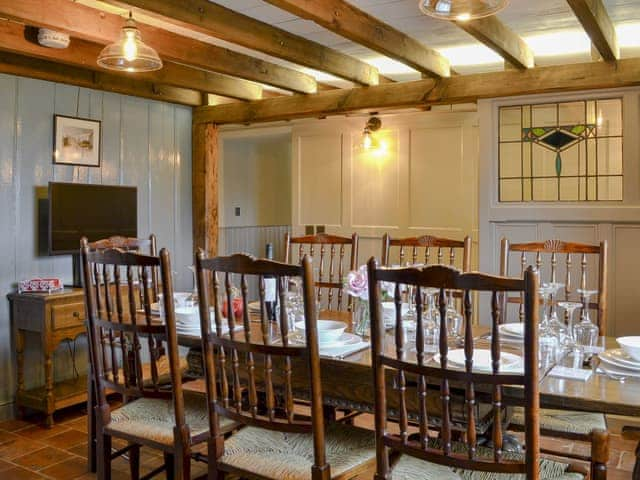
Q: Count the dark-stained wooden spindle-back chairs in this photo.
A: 7